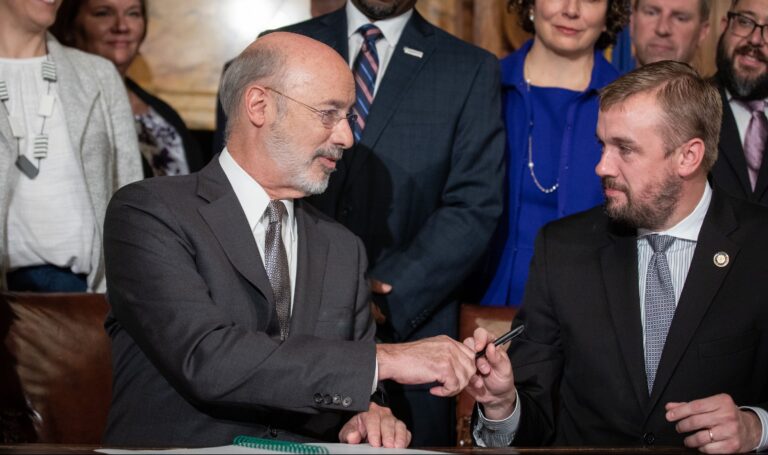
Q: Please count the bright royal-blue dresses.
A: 1